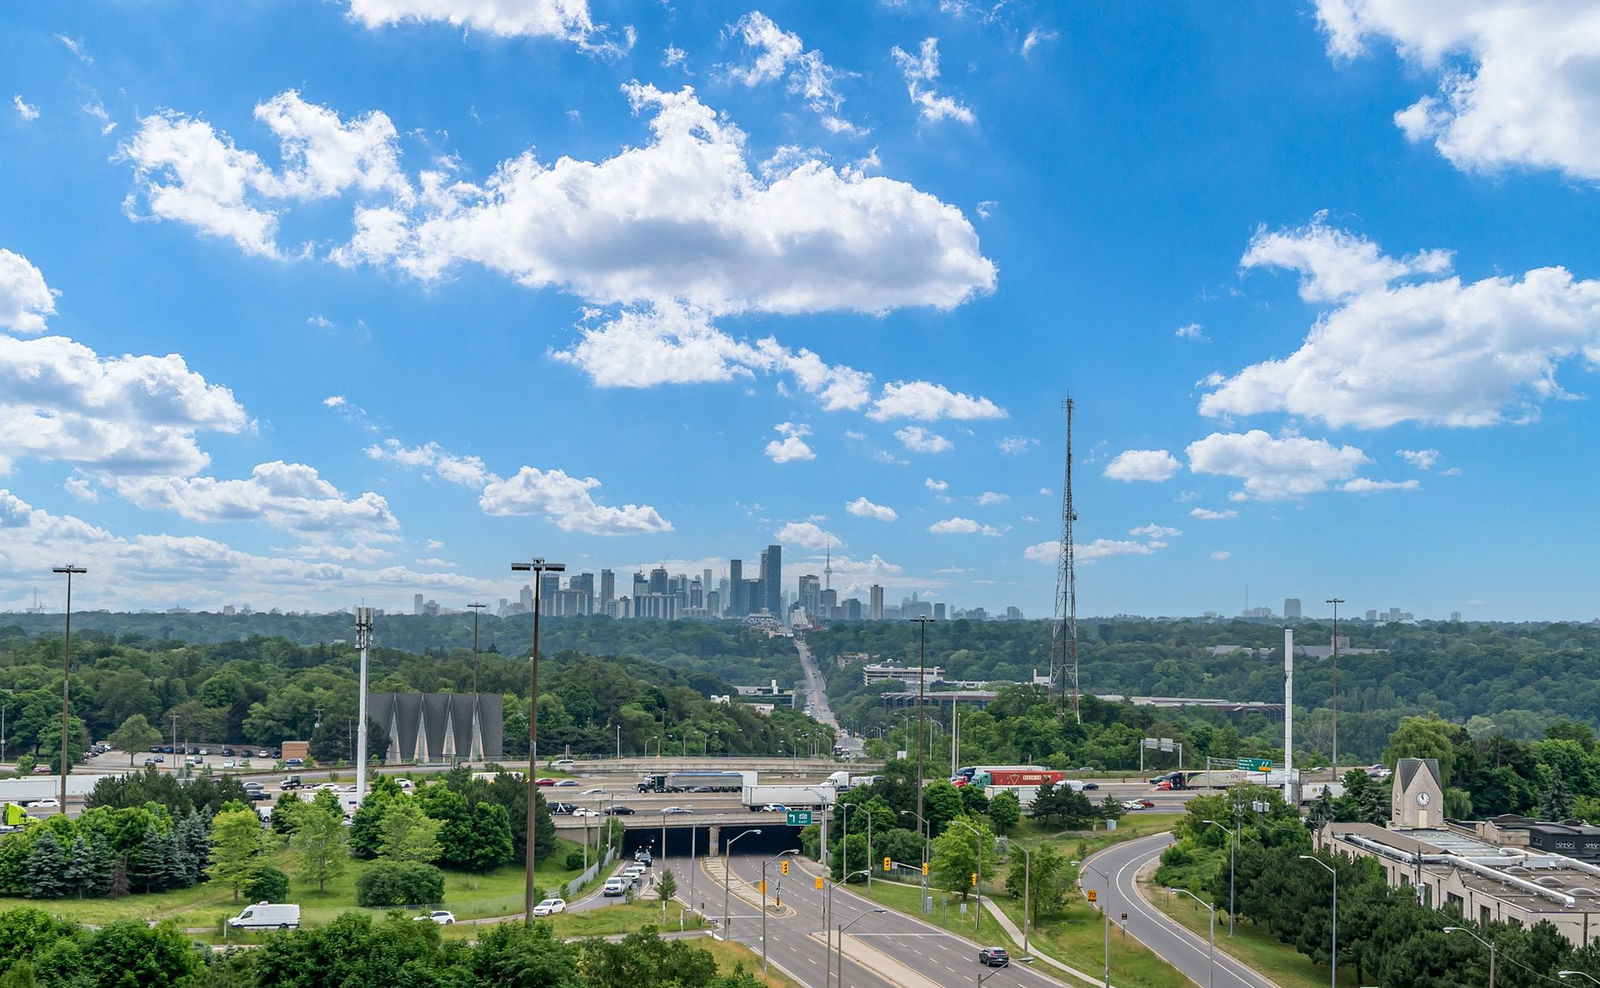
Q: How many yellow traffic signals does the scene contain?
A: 6